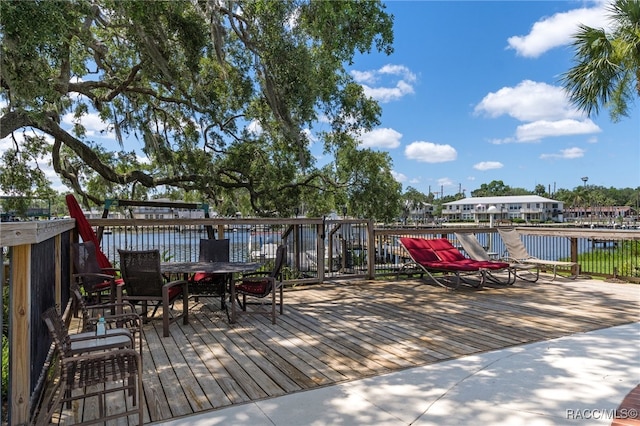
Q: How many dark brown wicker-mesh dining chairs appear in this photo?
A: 4